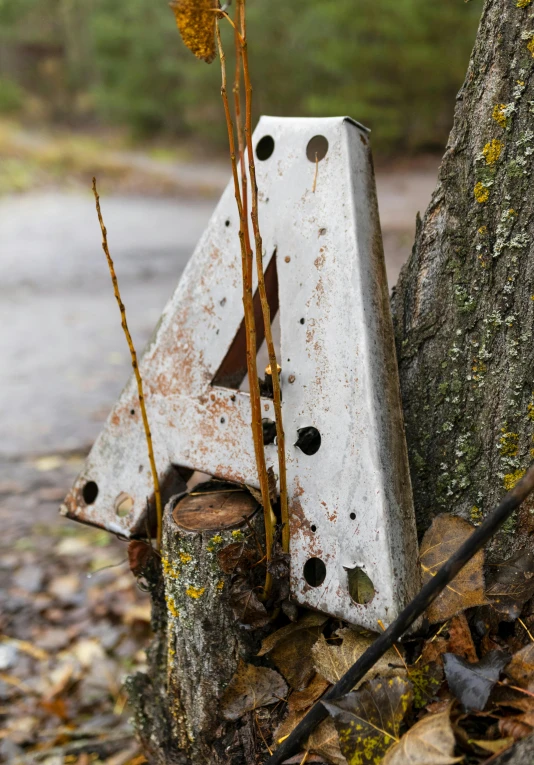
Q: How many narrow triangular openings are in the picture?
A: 1